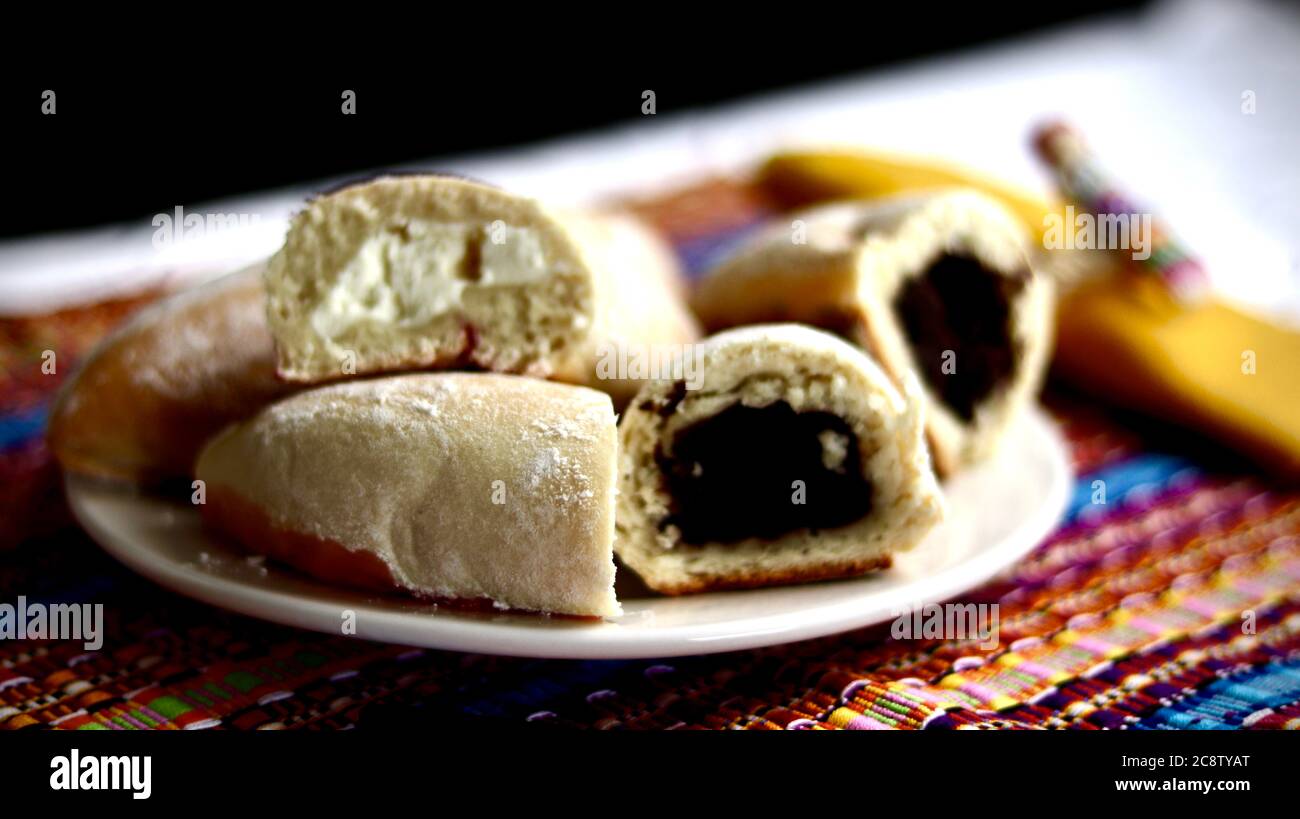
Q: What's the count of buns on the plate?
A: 5